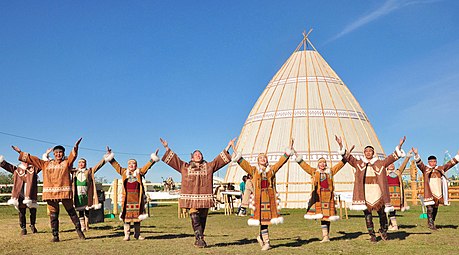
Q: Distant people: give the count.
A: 2